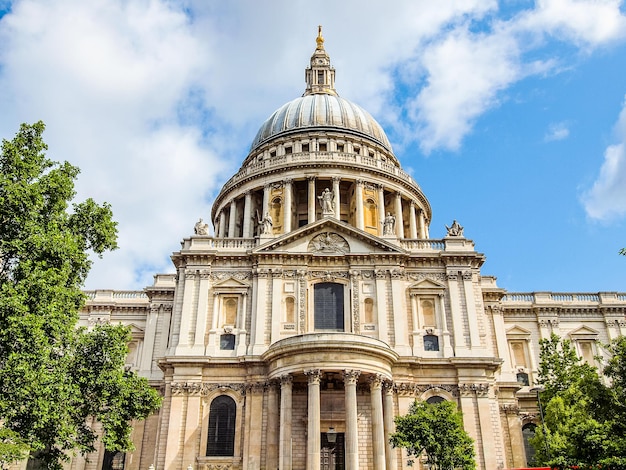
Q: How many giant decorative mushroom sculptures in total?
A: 0